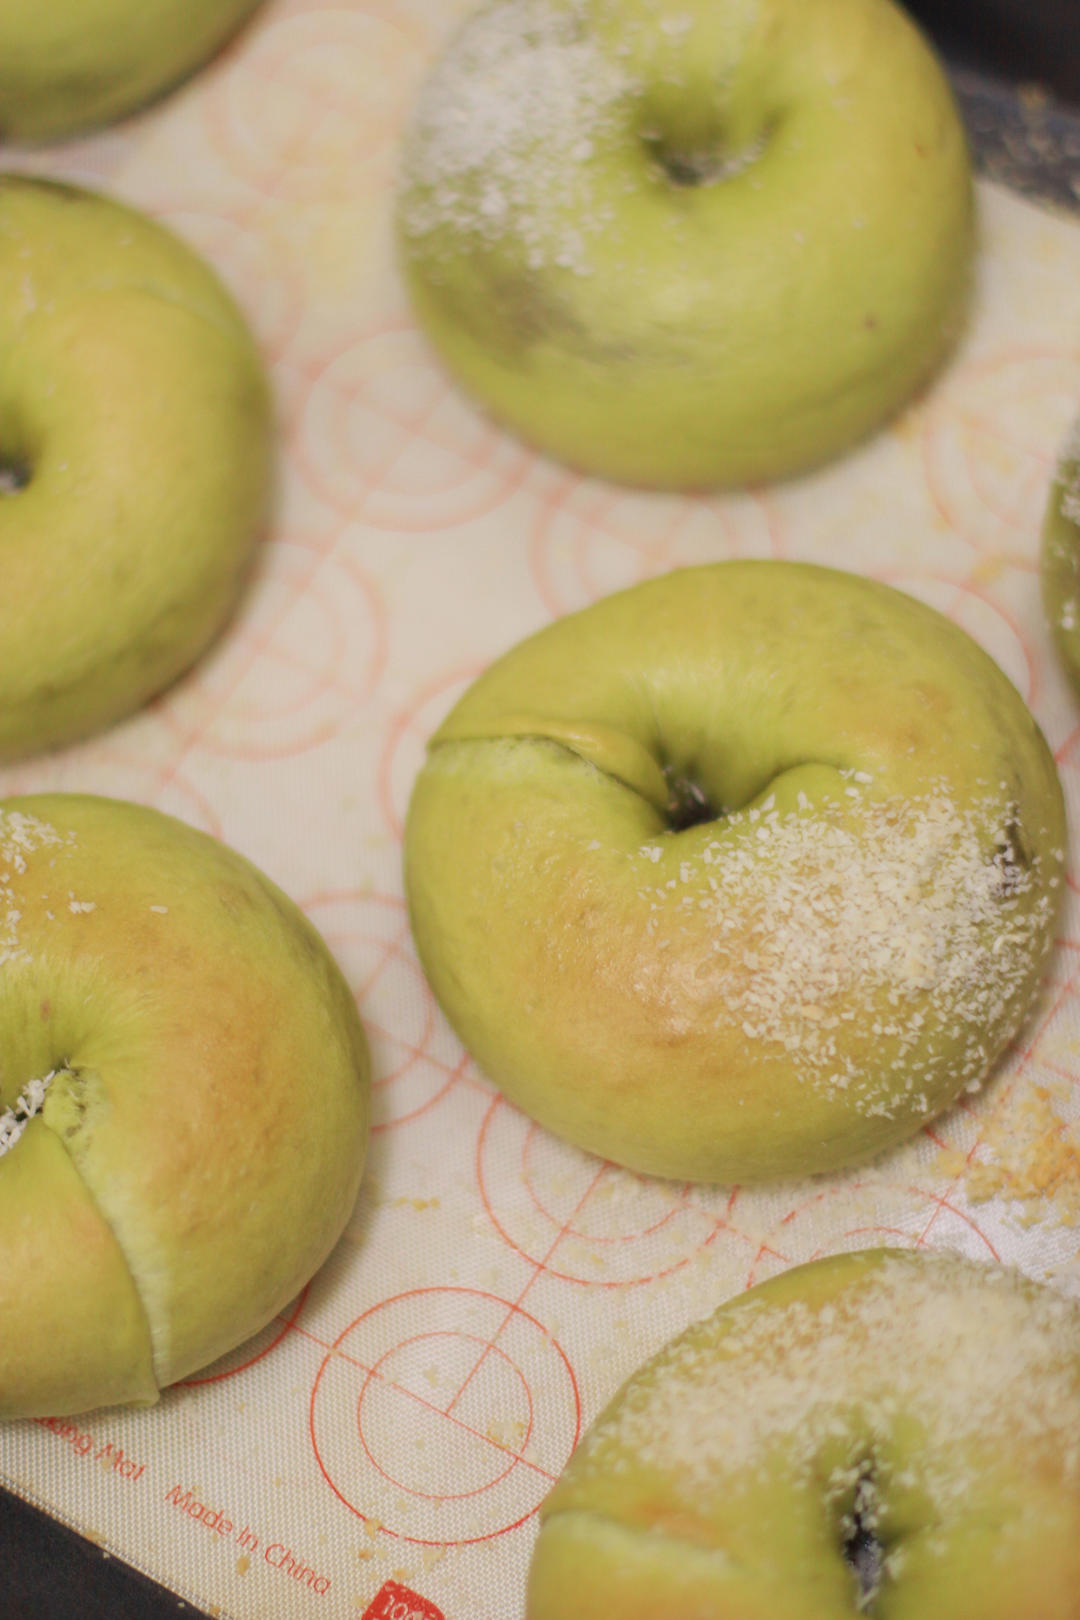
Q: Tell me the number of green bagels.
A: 7